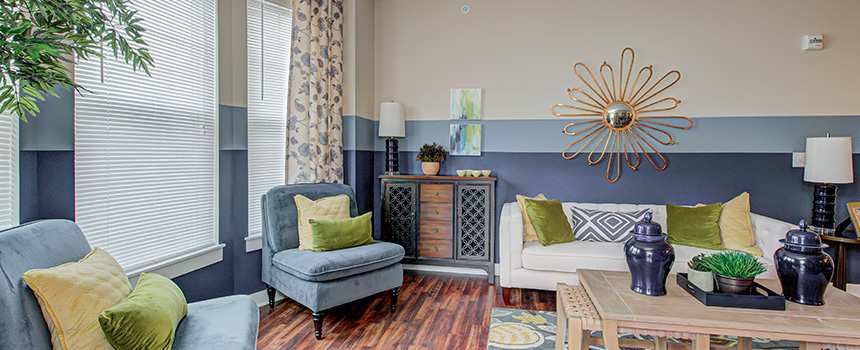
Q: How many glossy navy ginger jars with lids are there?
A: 2